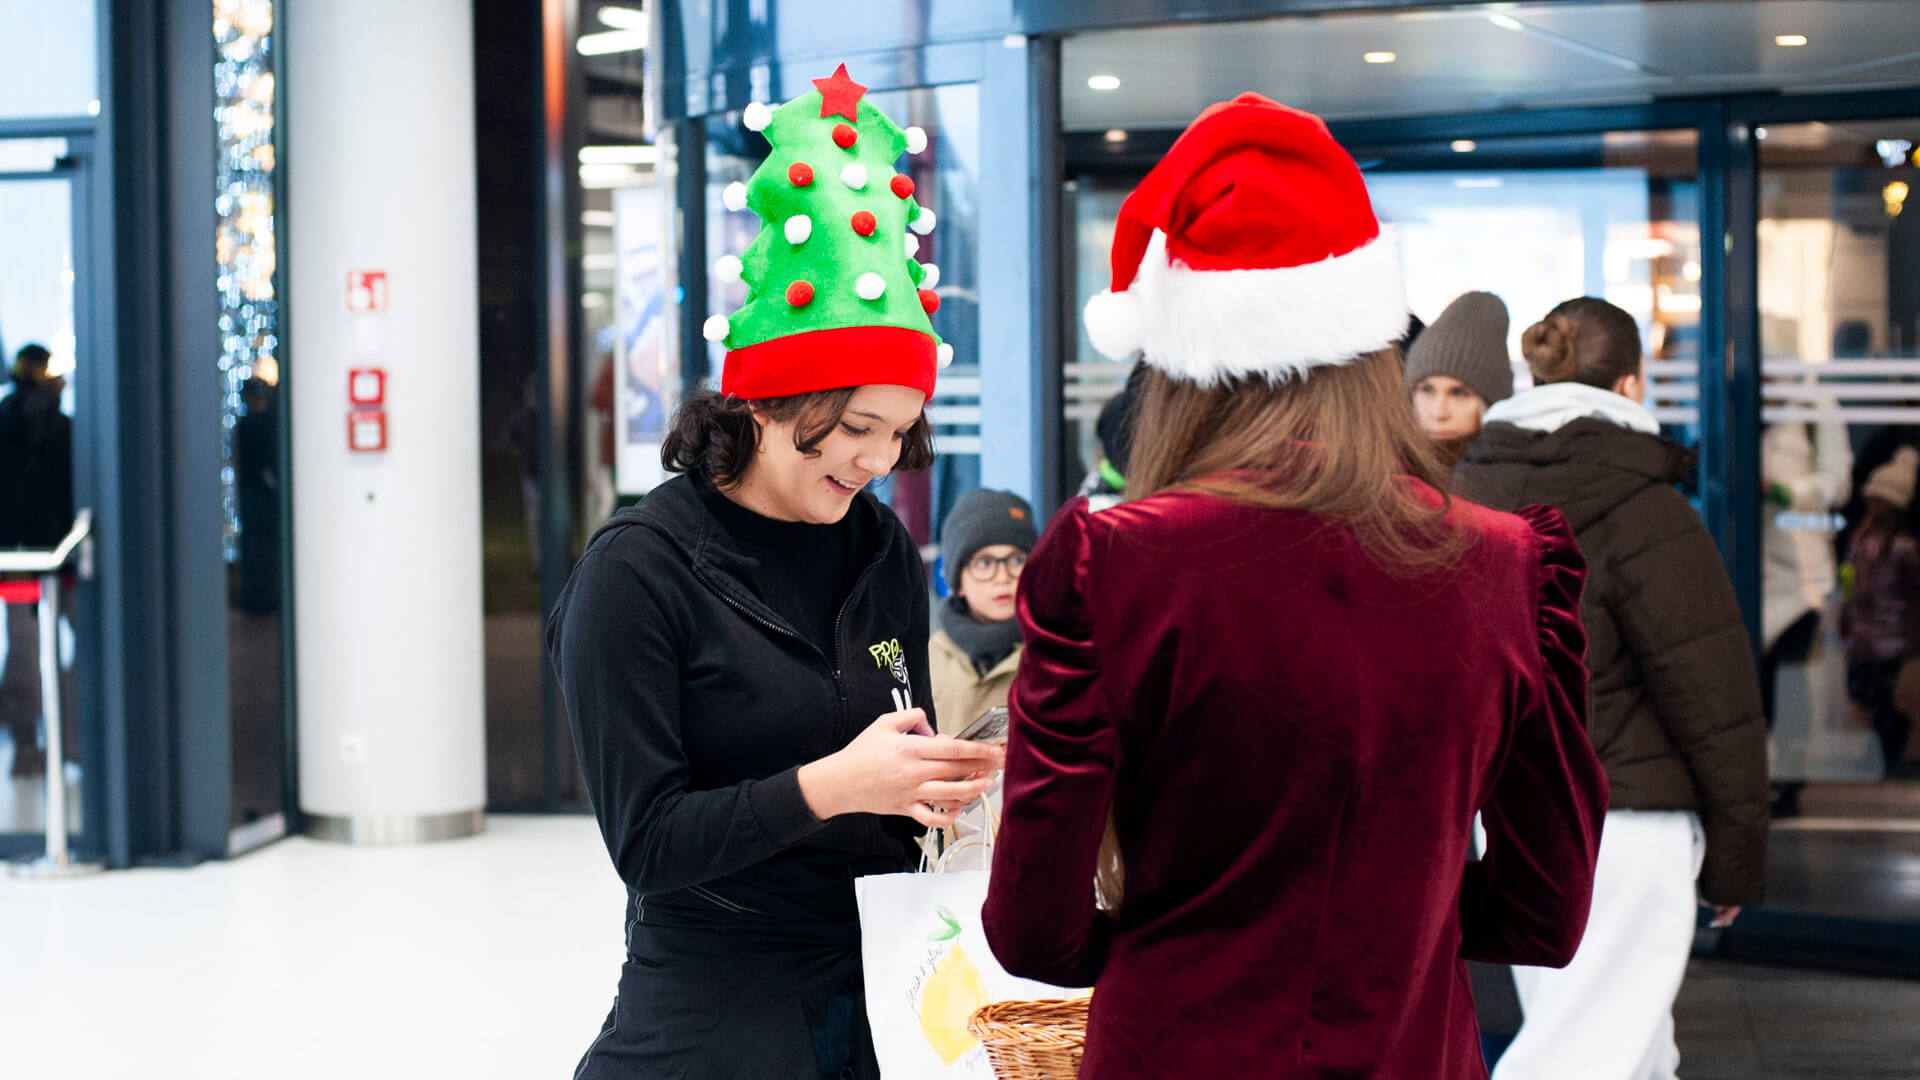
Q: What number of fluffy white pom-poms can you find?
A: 13